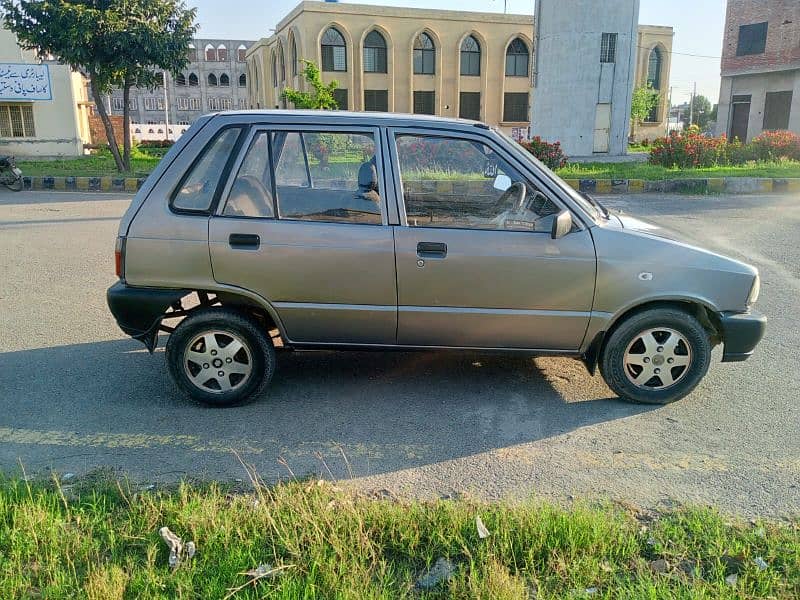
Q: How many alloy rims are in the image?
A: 2